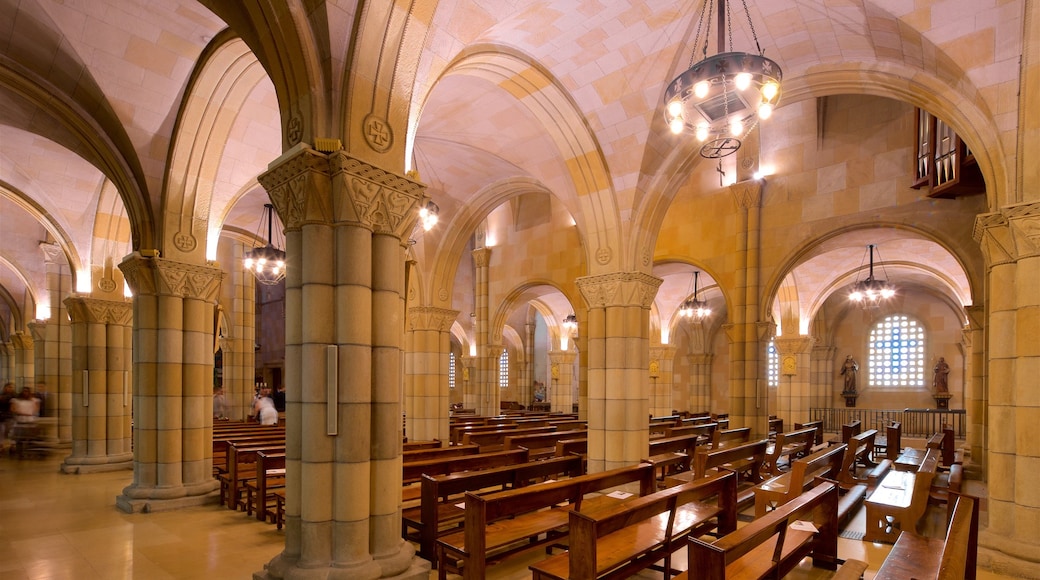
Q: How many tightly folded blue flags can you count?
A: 0